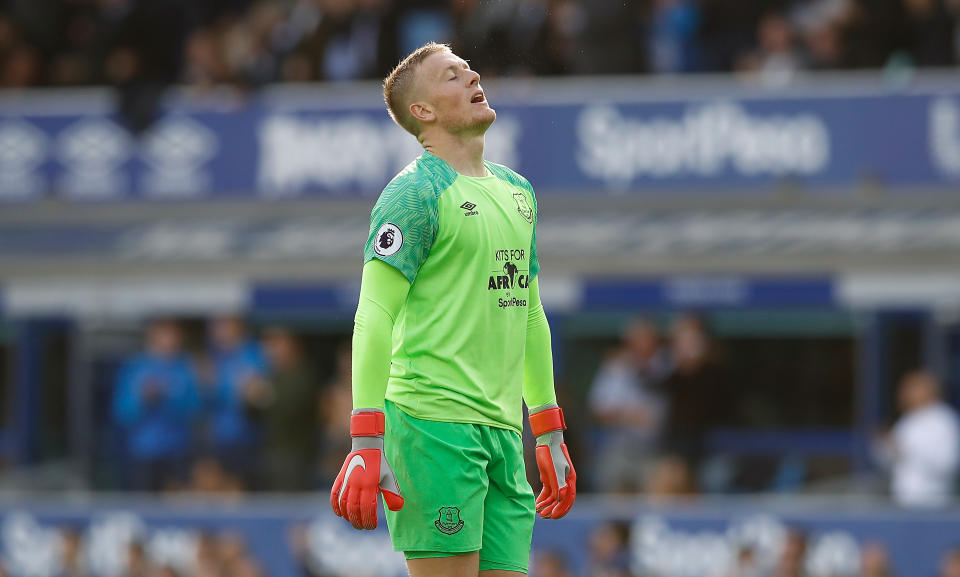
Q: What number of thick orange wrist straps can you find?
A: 2